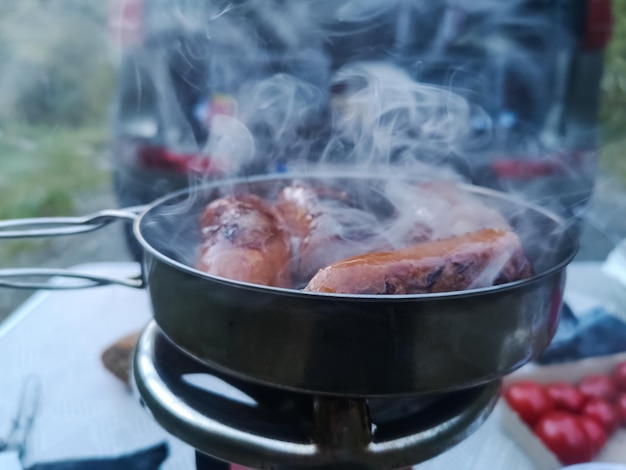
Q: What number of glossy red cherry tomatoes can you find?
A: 8